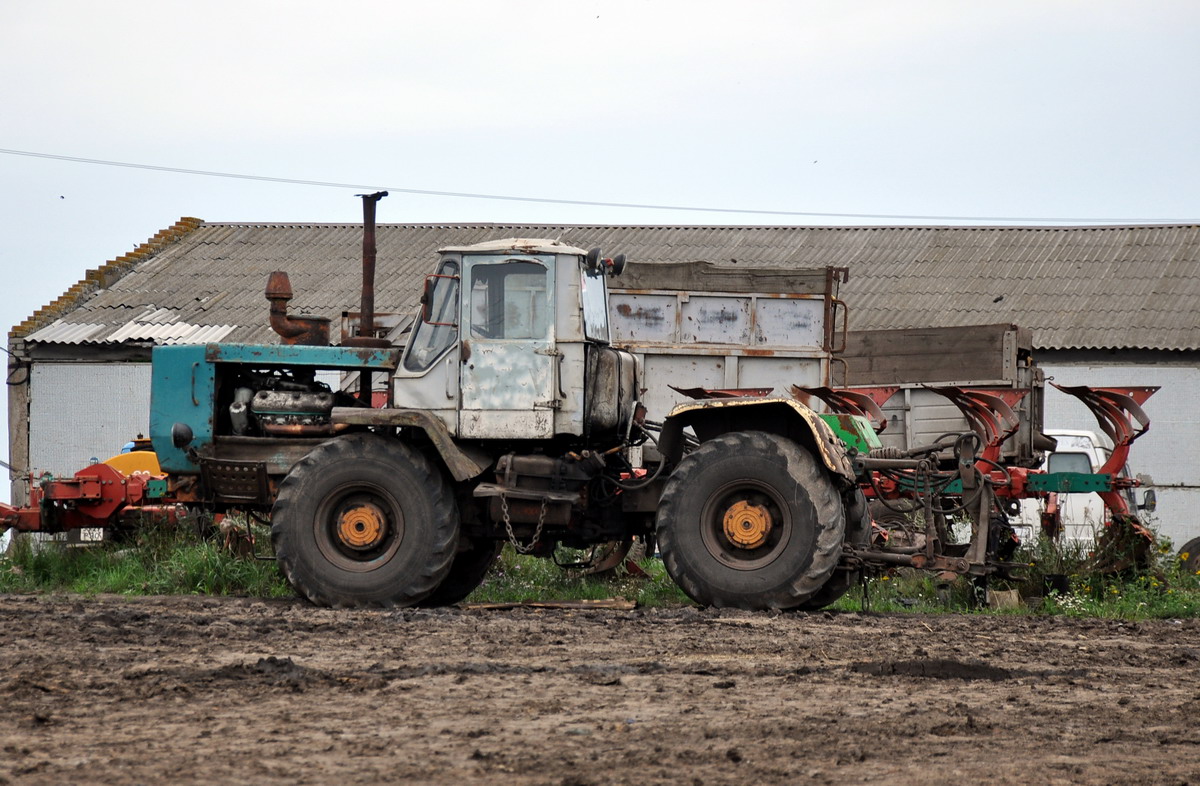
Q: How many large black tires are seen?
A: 4